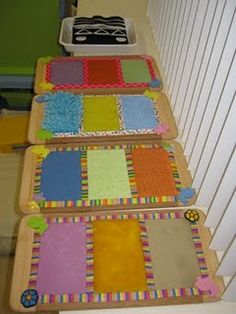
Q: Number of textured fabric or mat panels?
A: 12